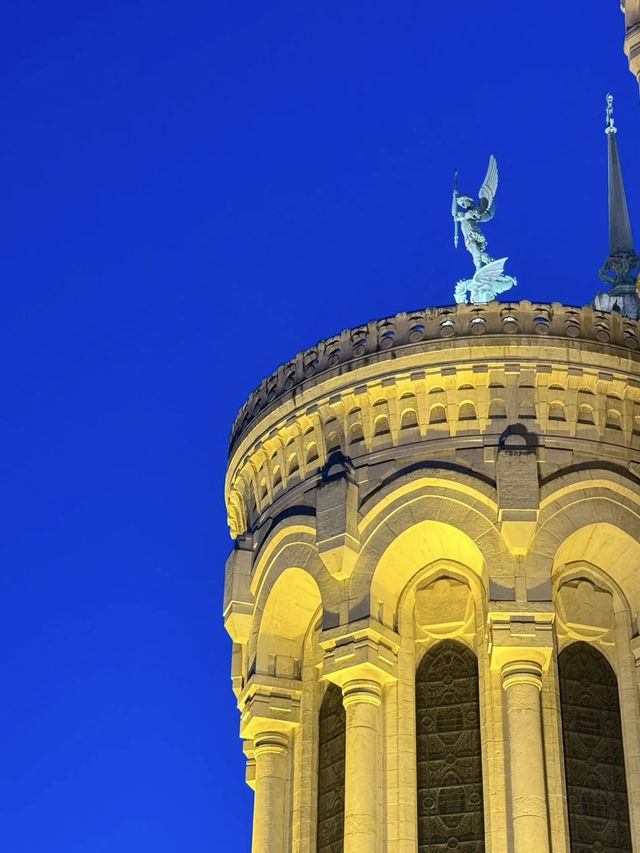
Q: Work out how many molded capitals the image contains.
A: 3